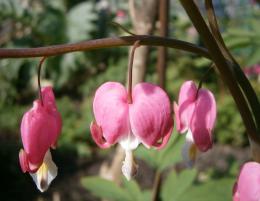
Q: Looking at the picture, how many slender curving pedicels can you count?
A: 3